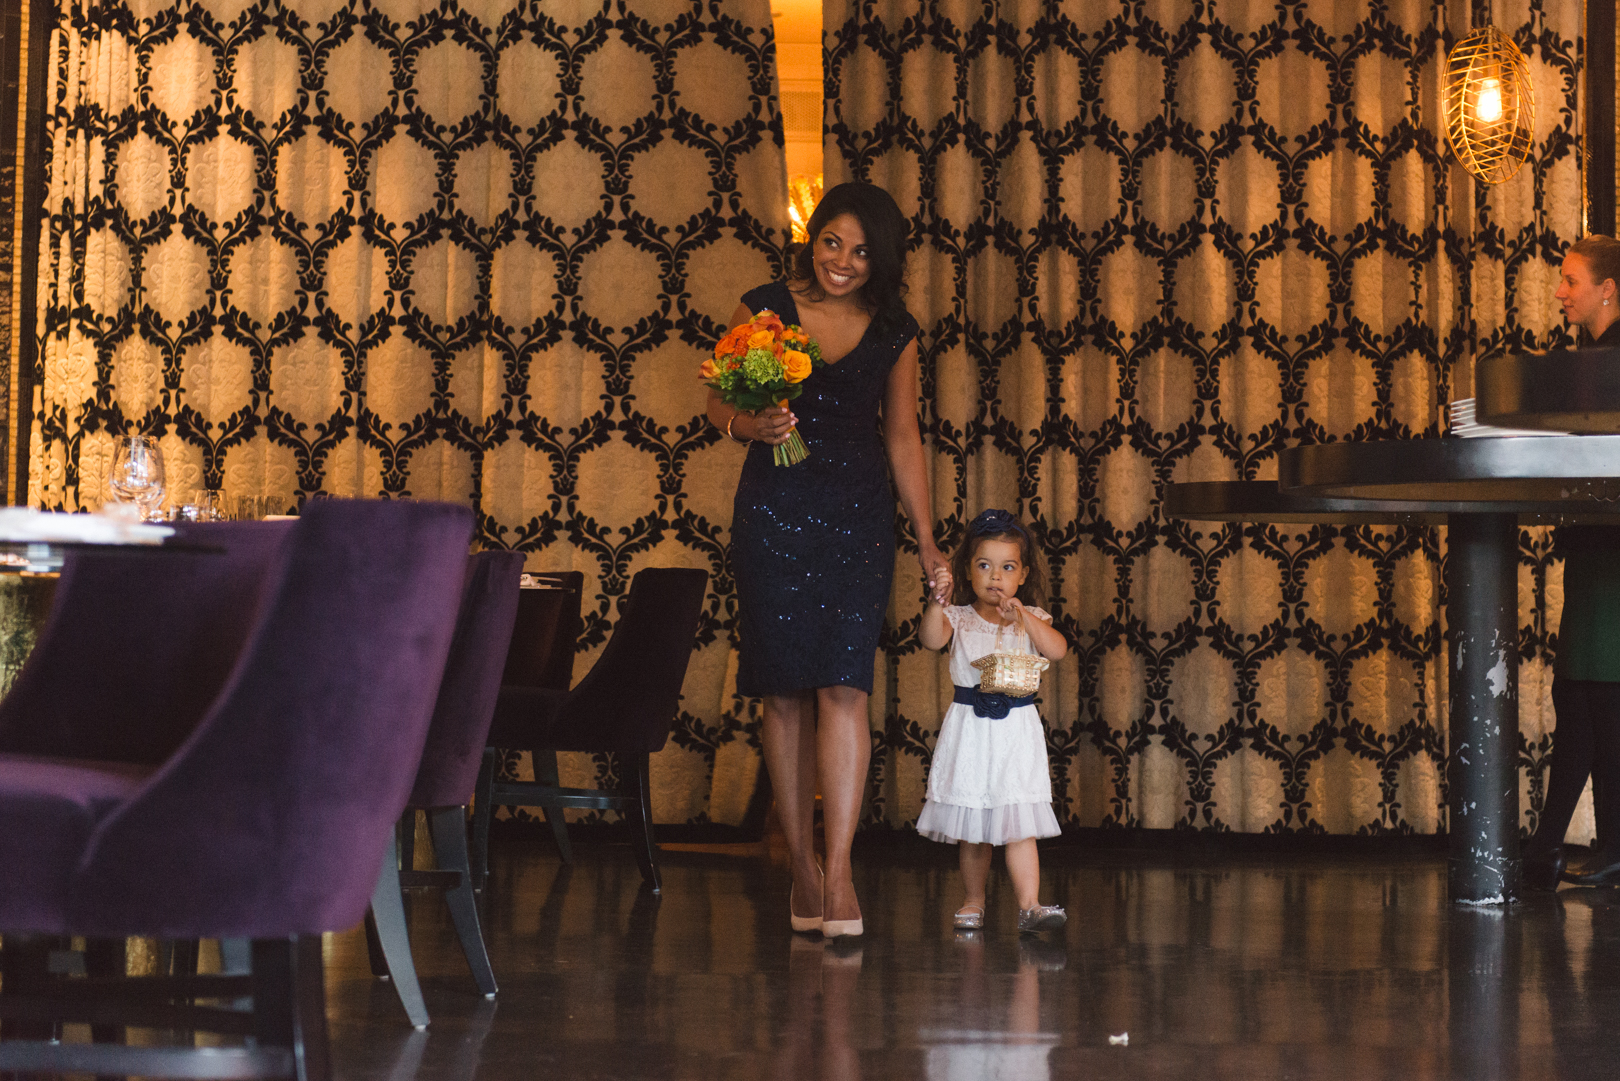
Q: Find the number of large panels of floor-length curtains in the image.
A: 2